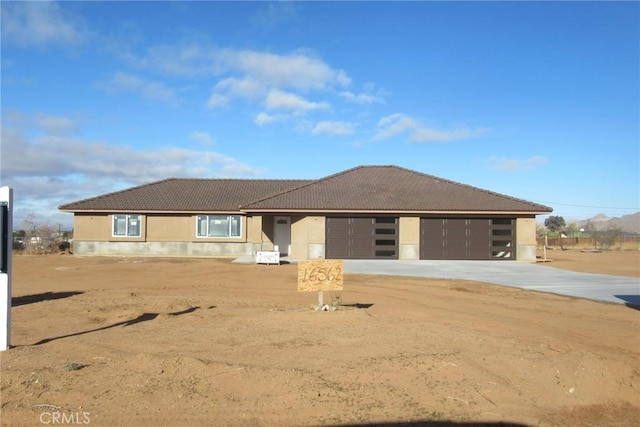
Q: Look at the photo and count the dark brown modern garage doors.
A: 2